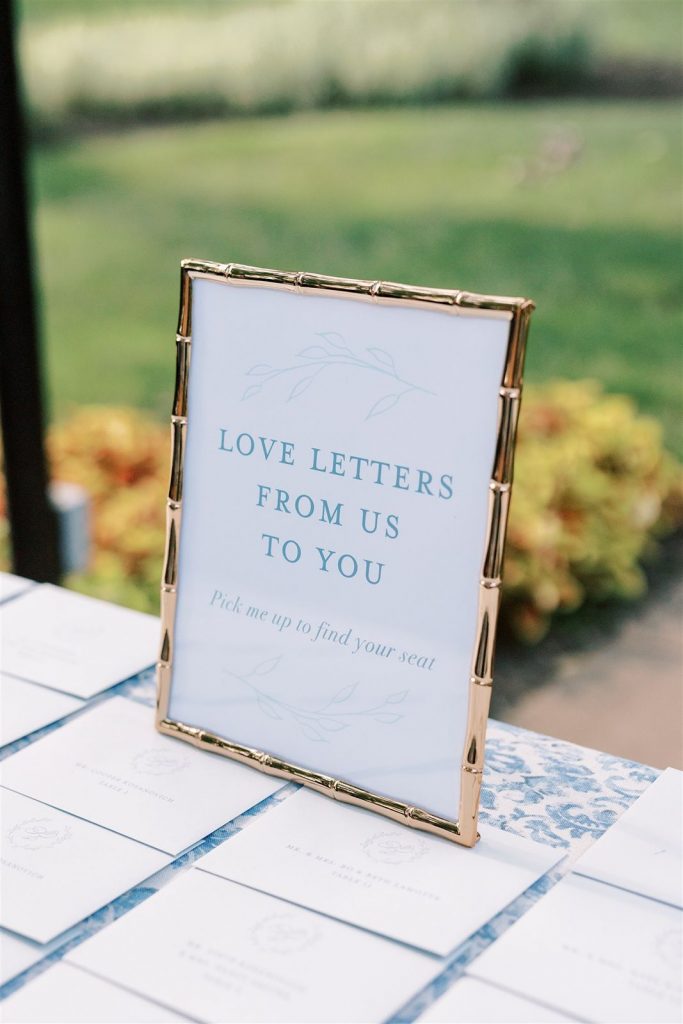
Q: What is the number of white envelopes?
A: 12